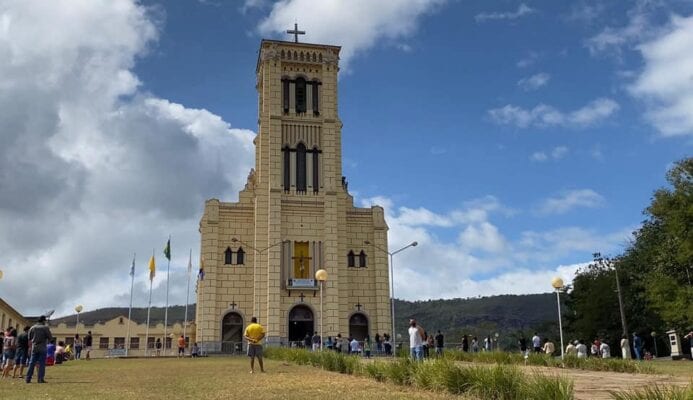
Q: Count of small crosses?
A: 3